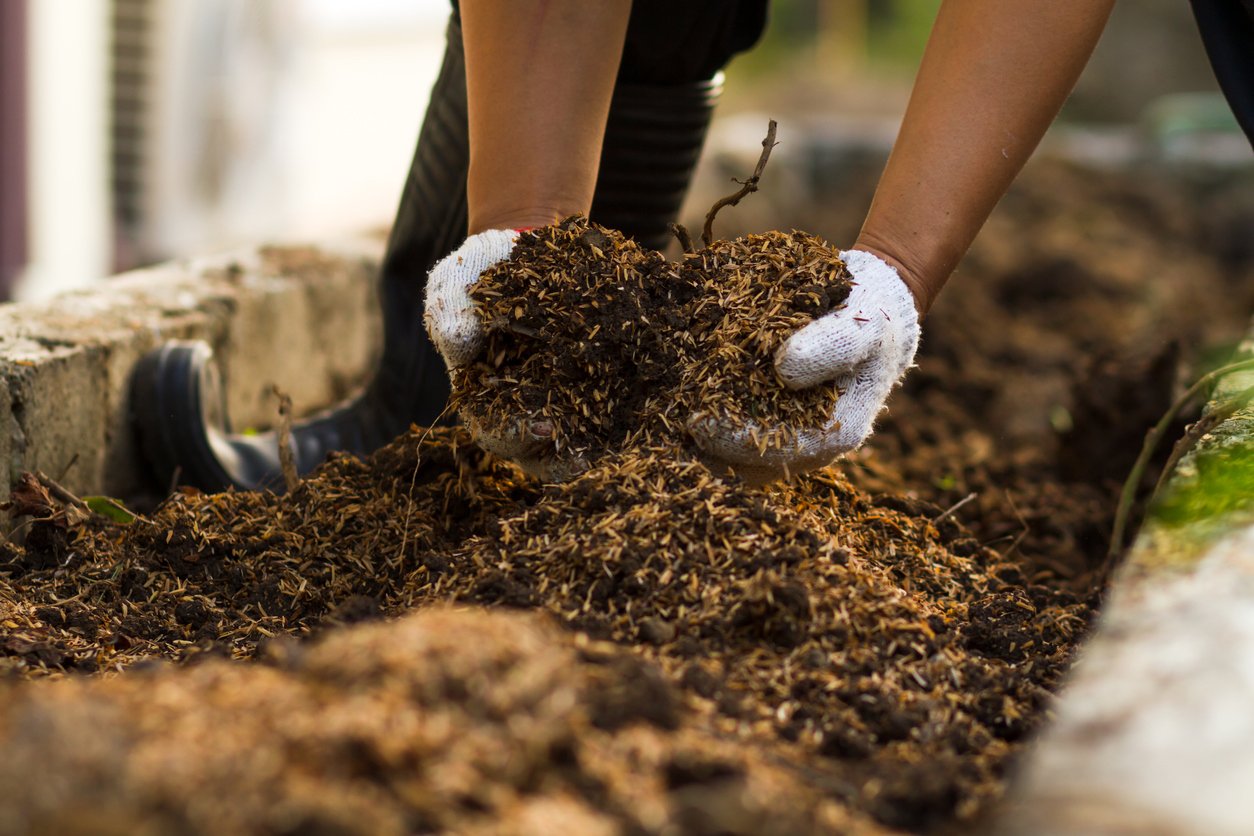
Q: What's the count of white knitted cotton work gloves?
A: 2